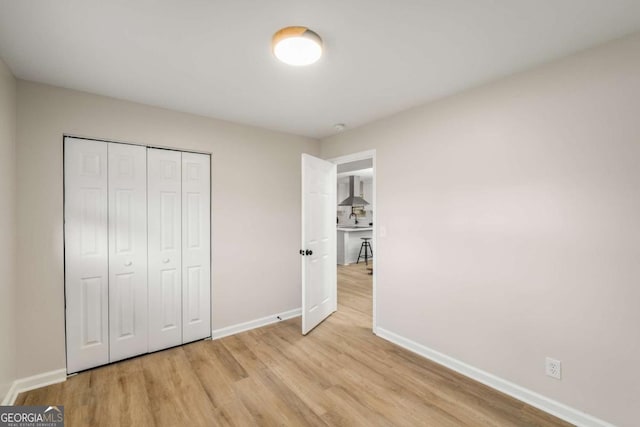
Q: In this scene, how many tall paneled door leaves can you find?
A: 5